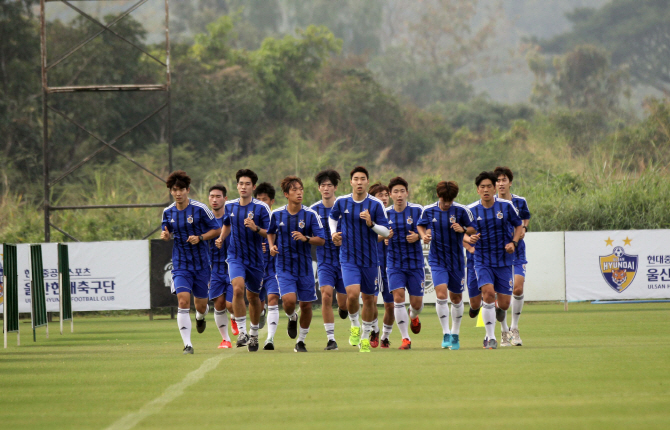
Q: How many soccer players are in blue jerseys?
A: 12